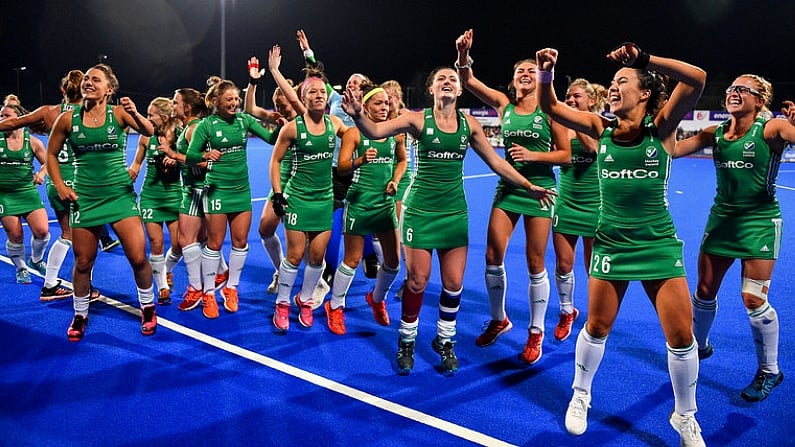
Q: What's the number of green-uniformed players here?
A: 15